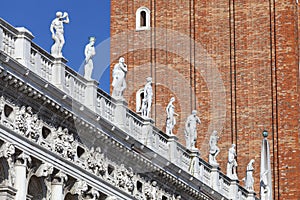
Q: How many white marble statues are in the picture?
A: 9